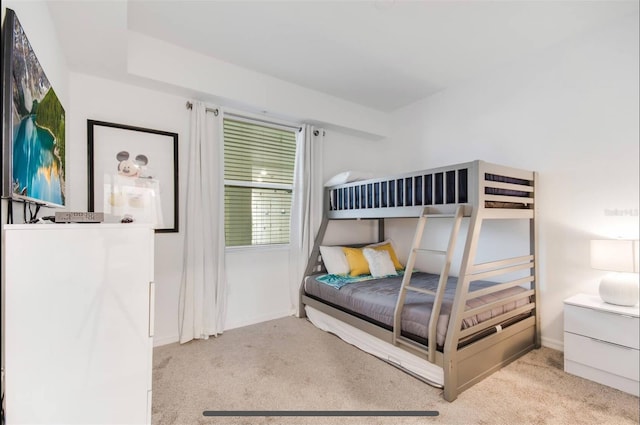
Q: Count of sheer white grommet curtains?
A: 2